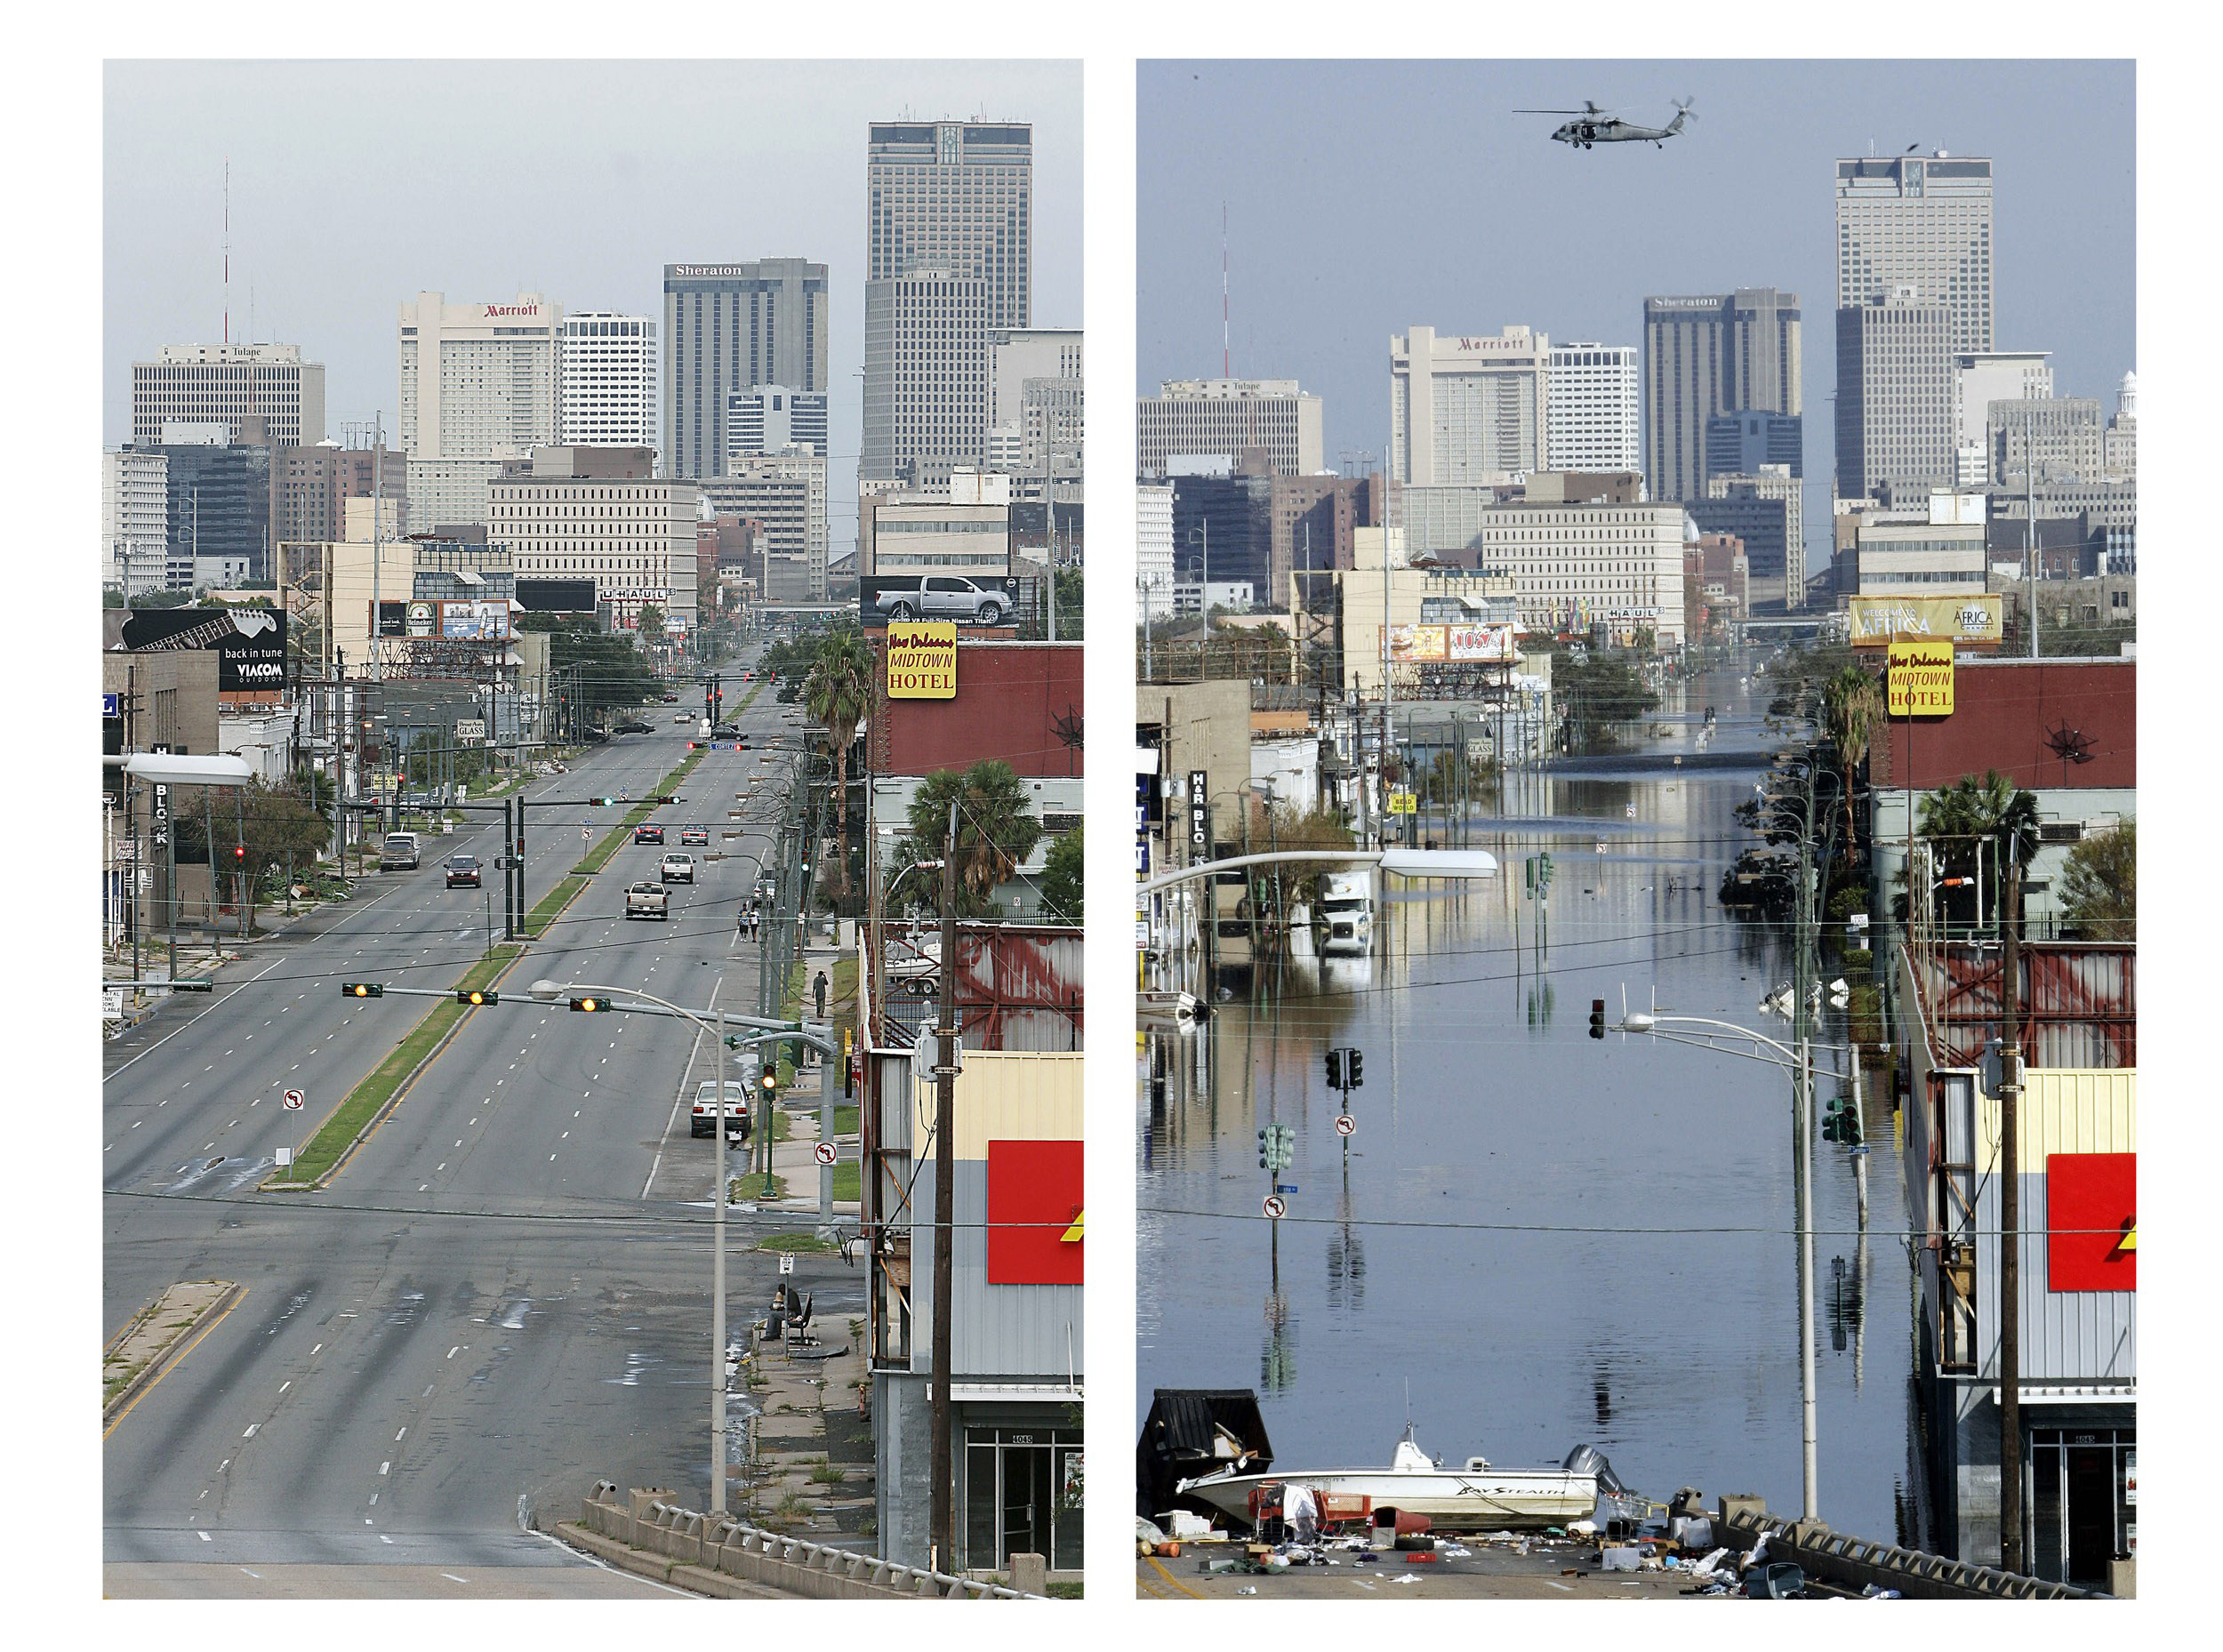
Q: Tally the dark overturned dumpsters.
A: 1